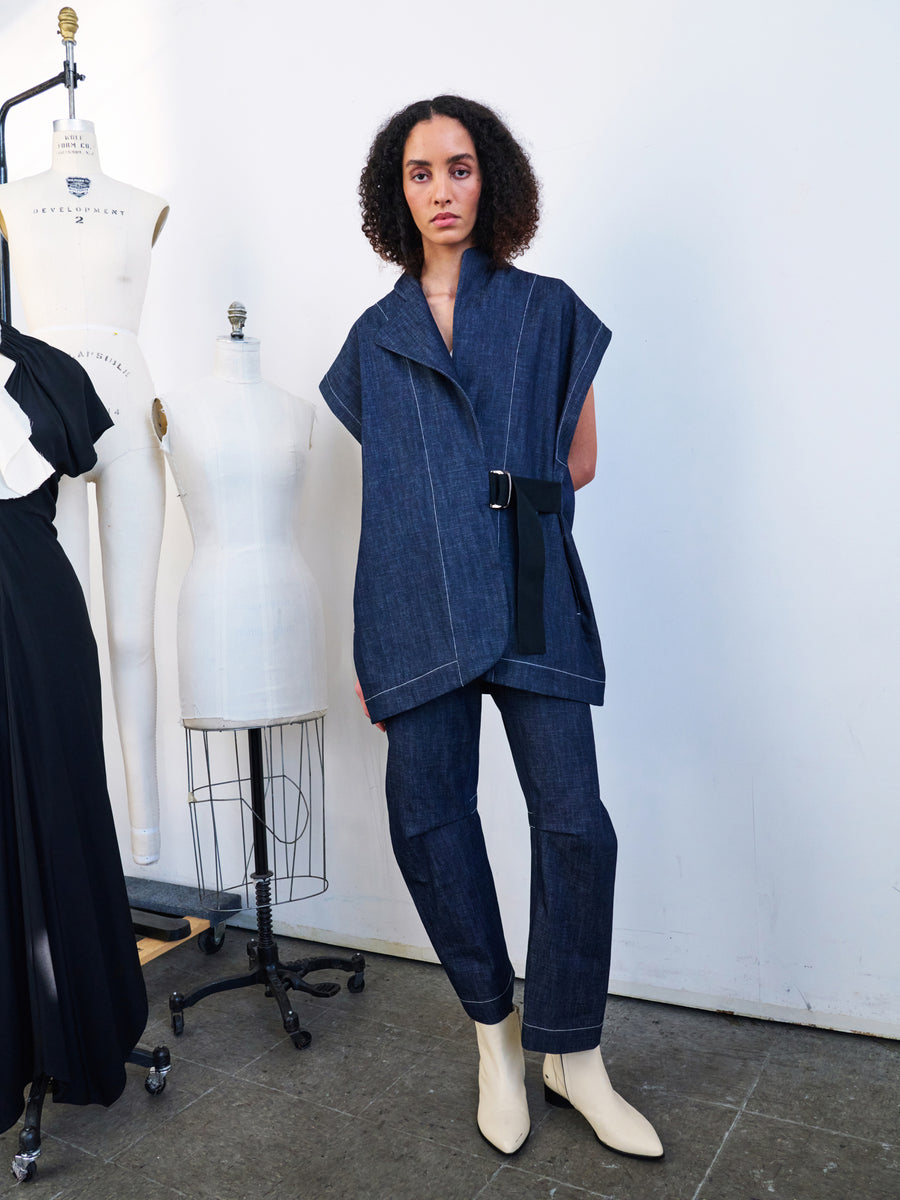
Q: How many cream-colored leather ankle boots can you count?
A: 2